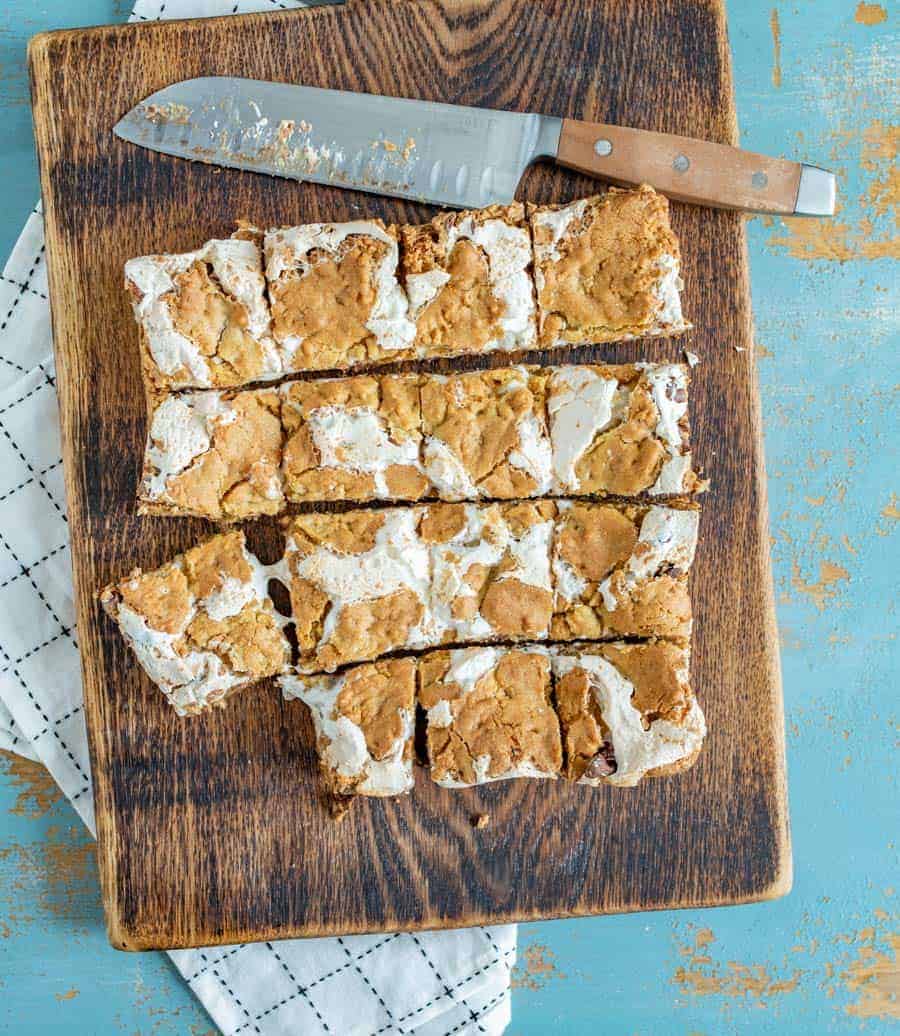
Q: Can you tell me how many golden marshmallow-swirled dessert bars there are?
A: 15